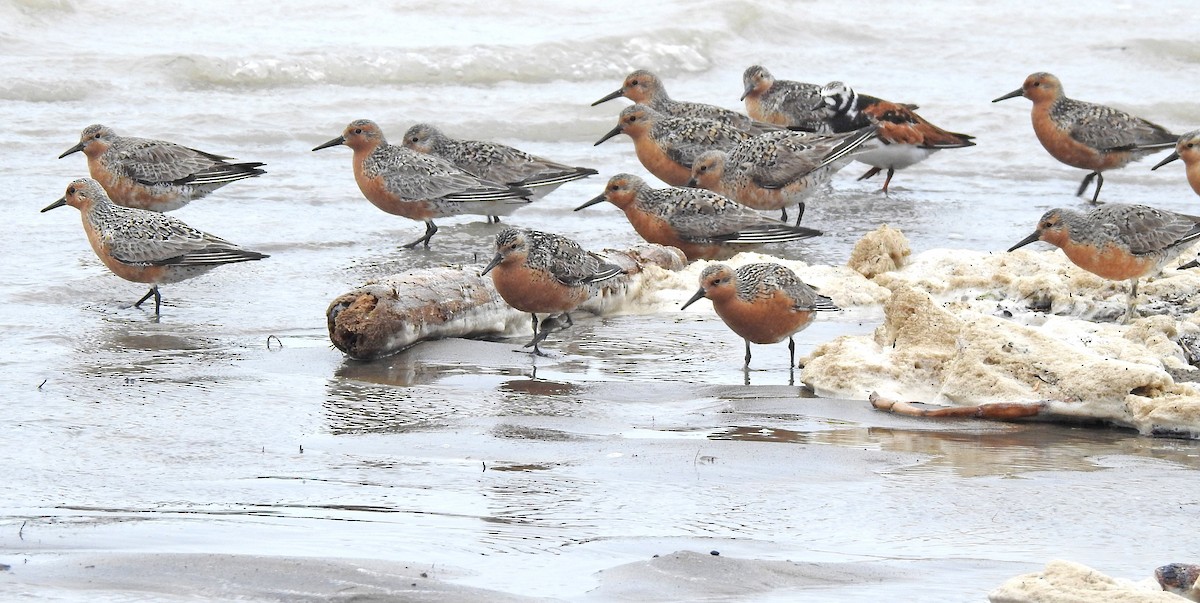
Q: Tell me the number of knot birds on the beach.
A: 14